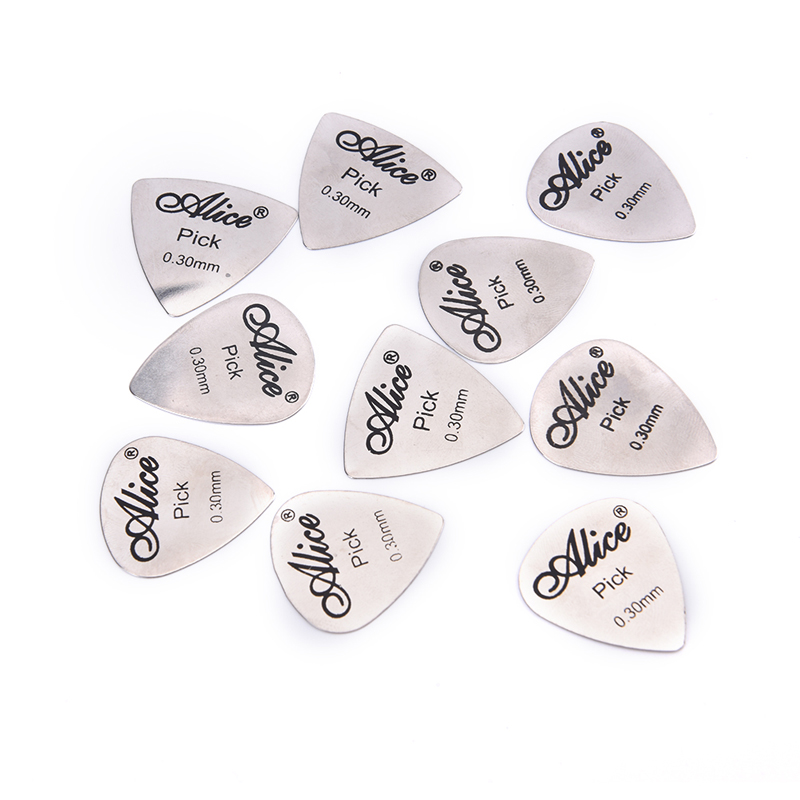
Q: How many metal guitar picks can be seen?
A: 10